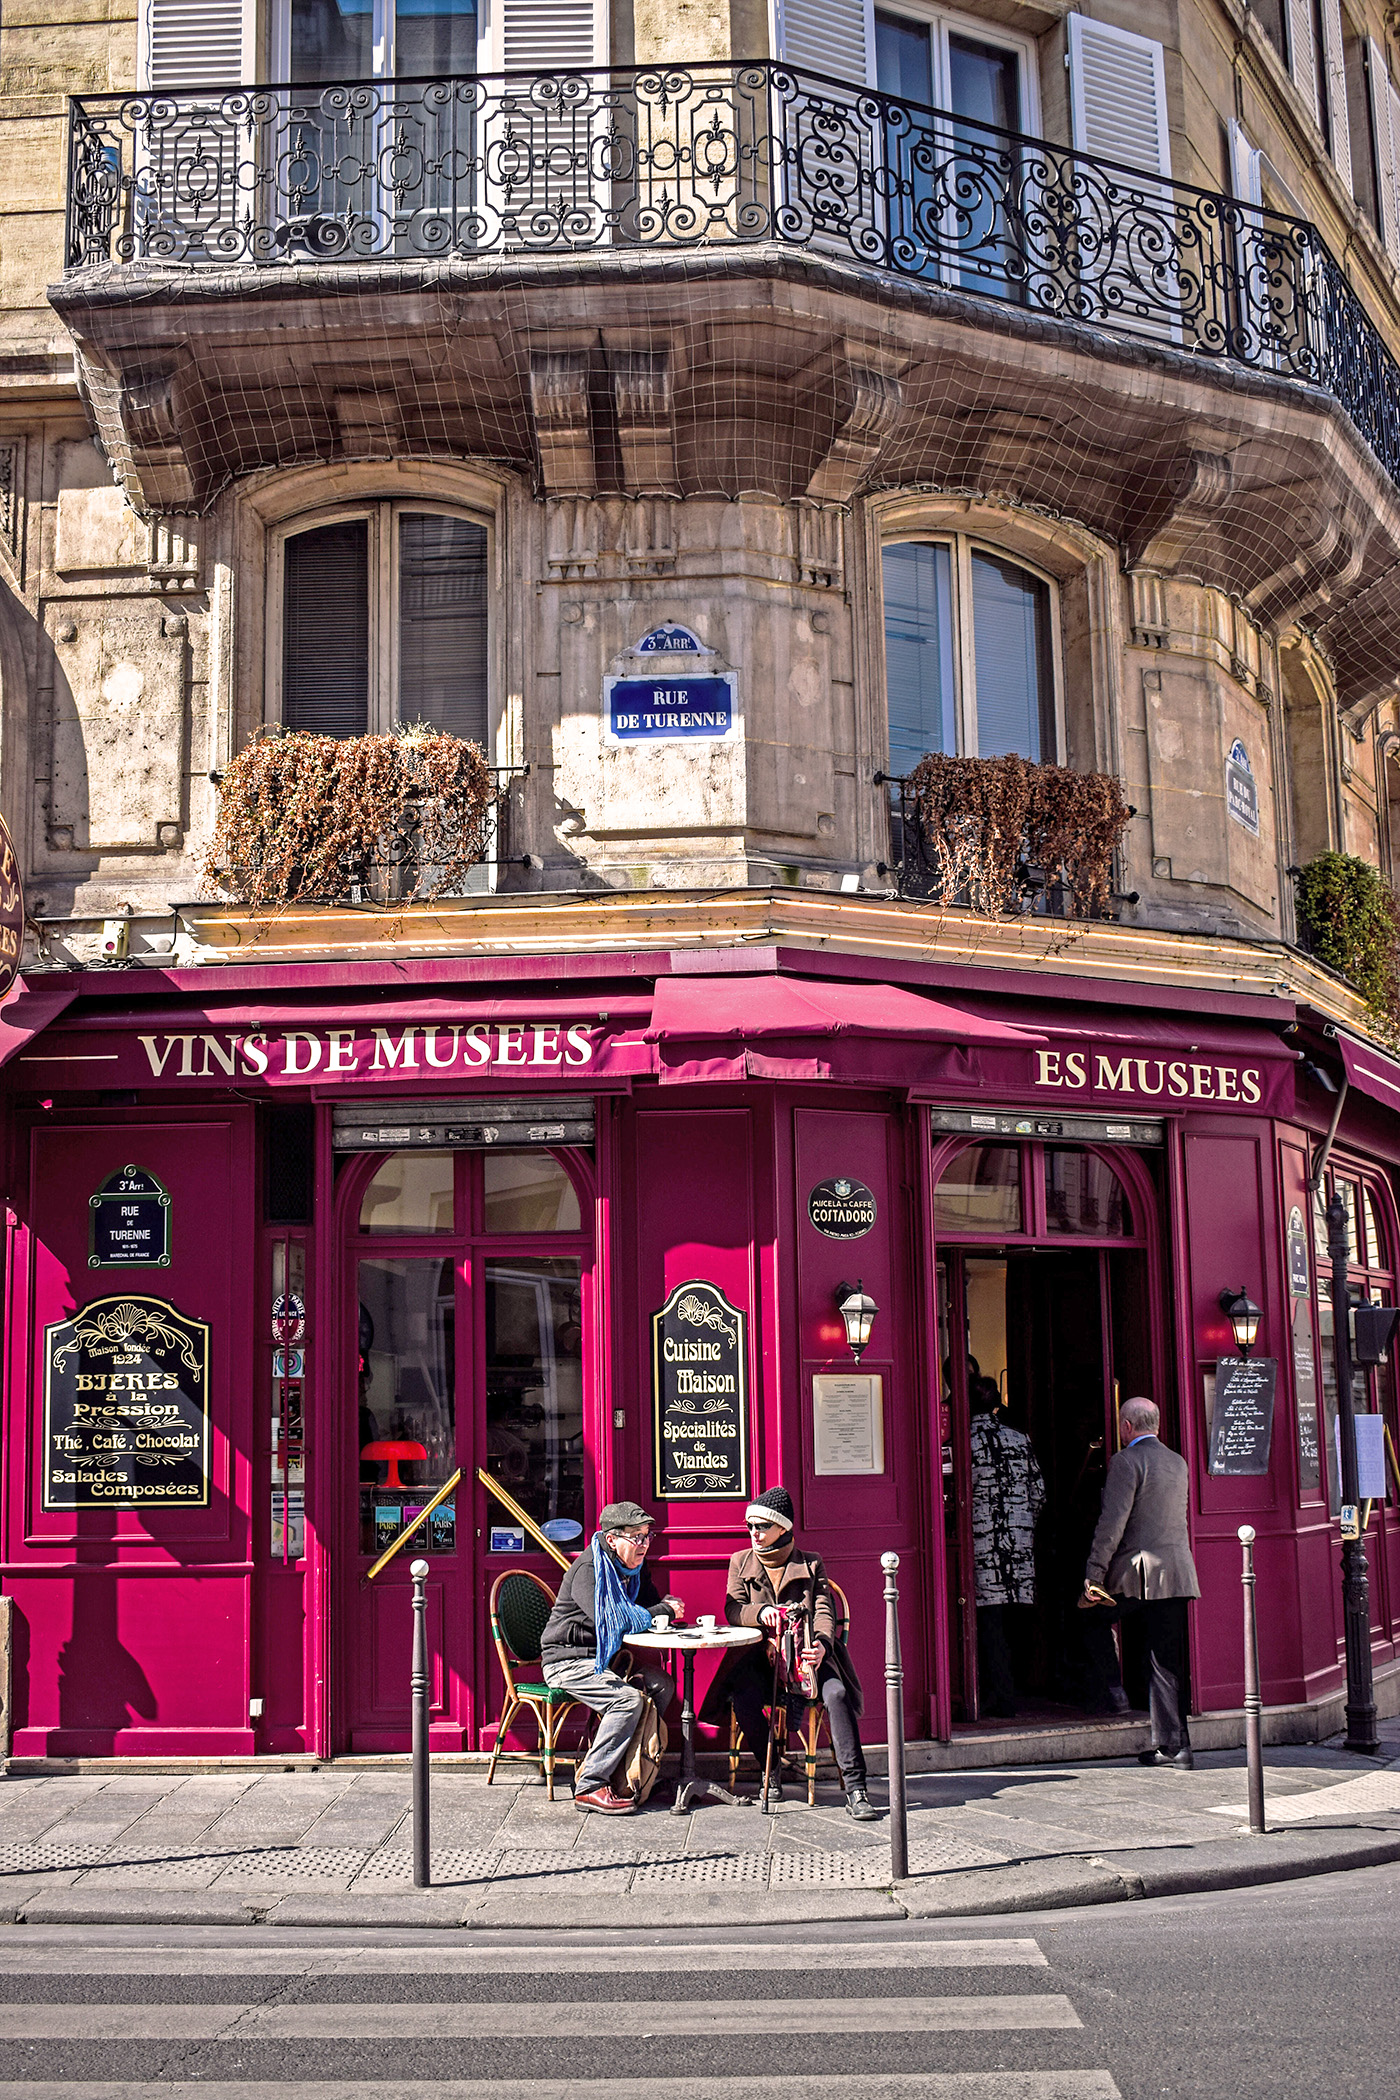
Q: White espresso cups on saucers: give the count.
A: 2